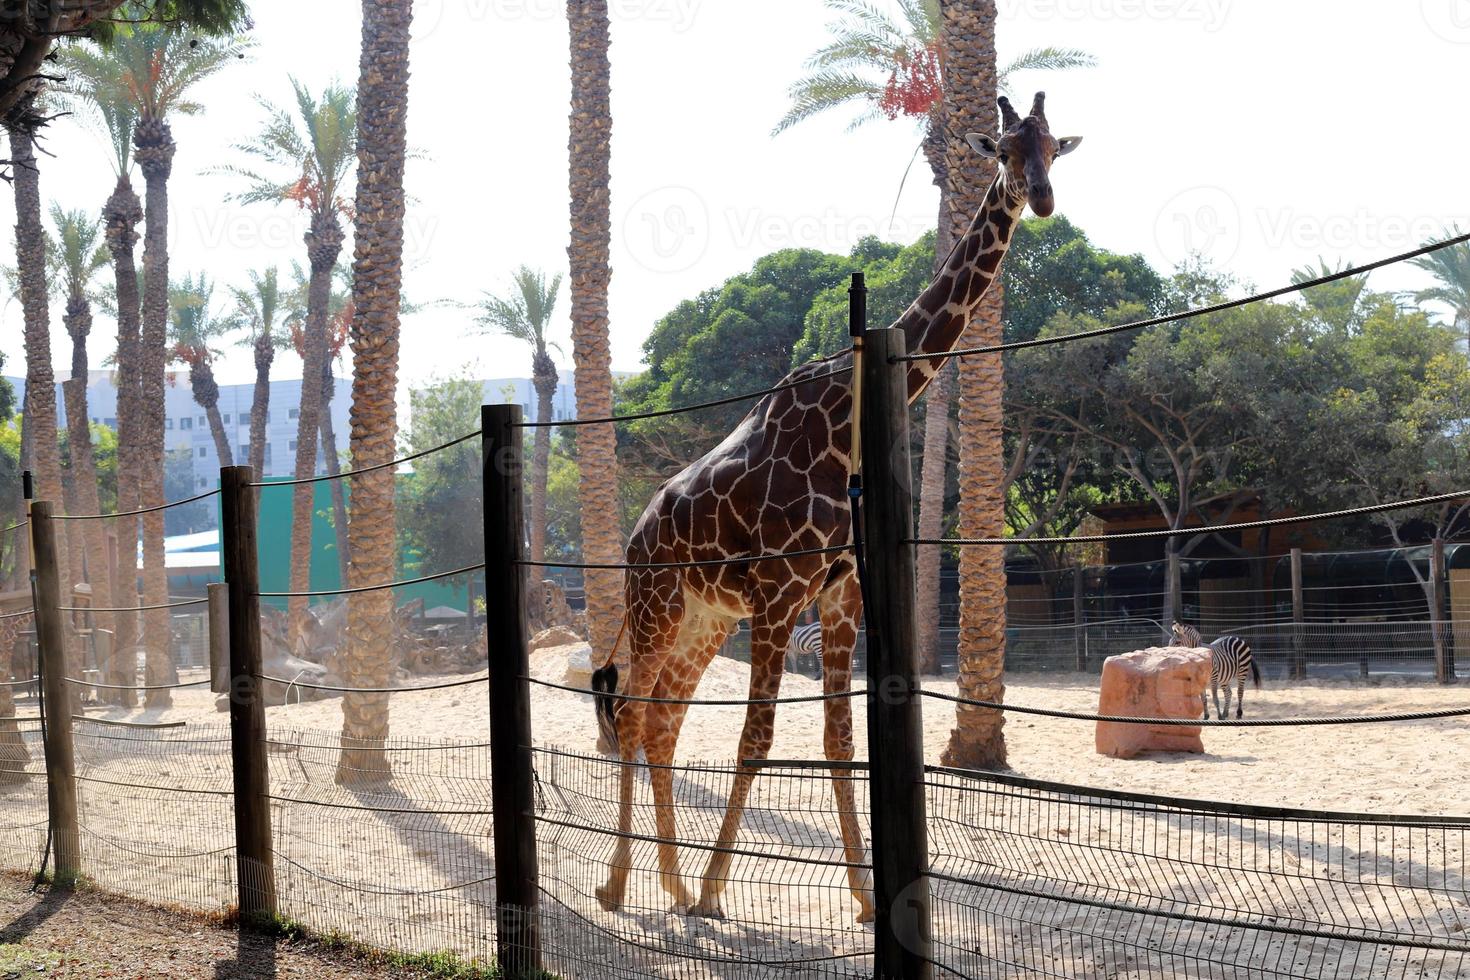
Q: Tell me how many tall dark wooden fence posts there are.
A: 4